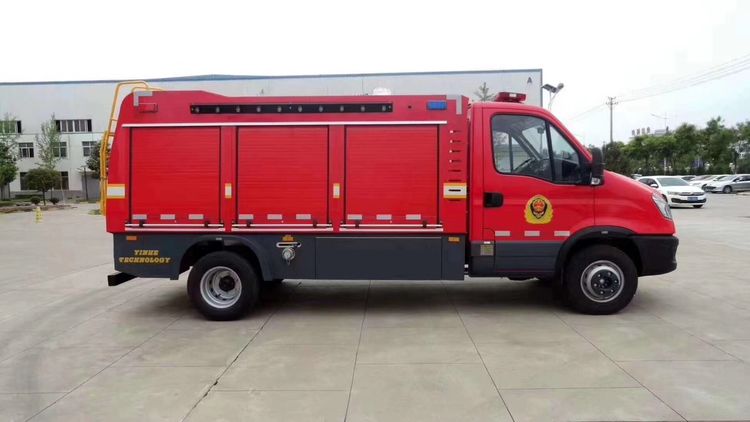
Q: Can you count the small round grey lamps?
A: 10